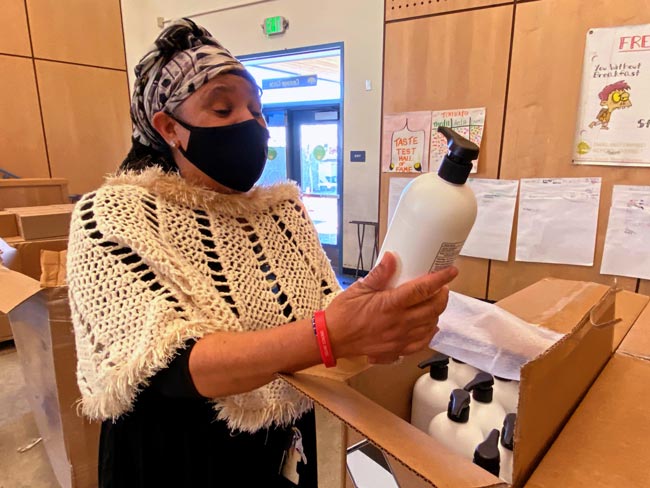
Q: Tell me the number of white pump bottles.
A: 8